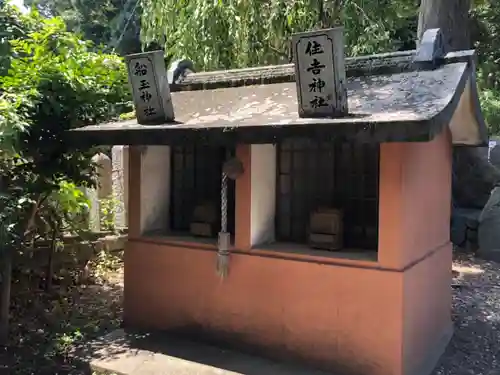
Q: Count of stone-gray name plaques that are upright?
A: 2